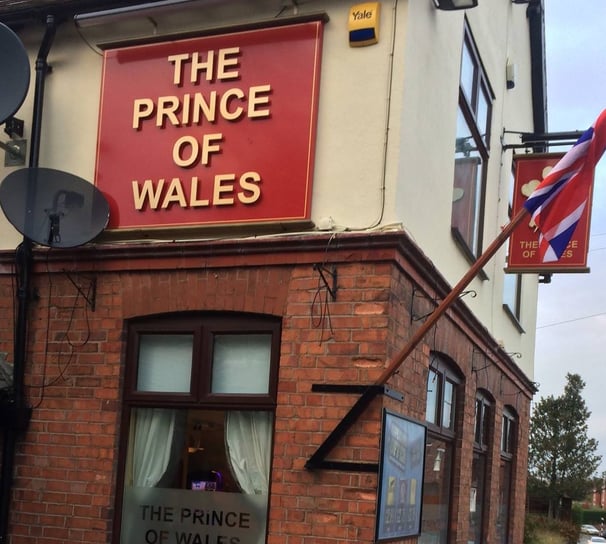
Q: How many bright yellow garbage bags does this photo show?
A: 0